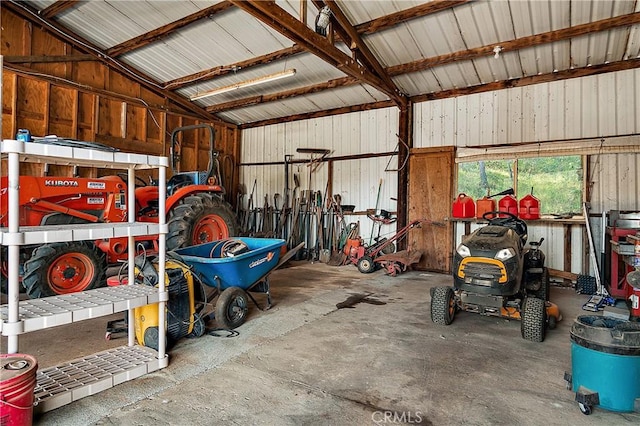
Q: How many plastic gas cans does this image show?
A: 4